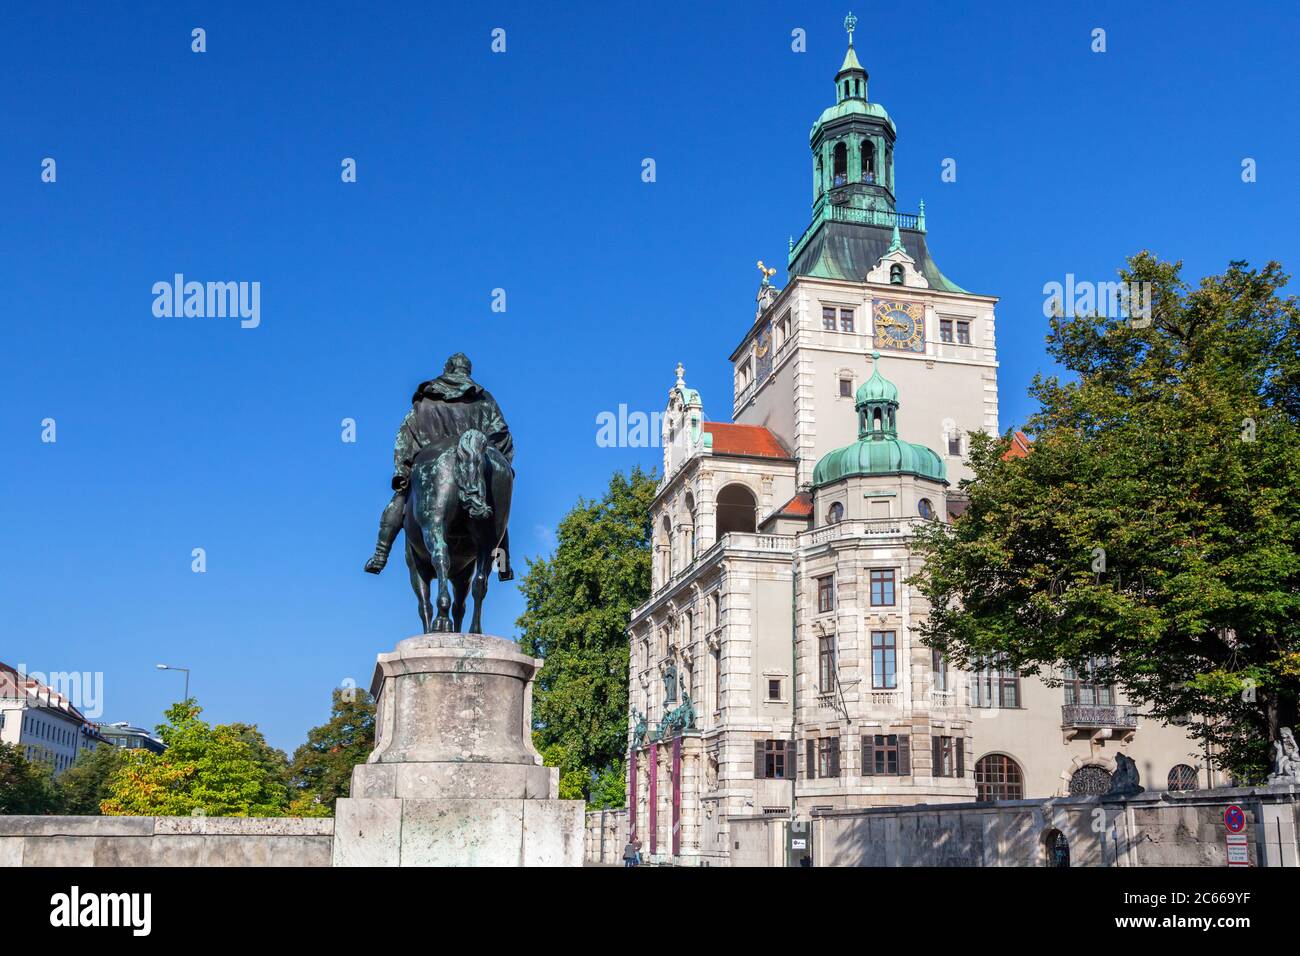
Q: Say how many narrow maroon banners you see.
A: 3